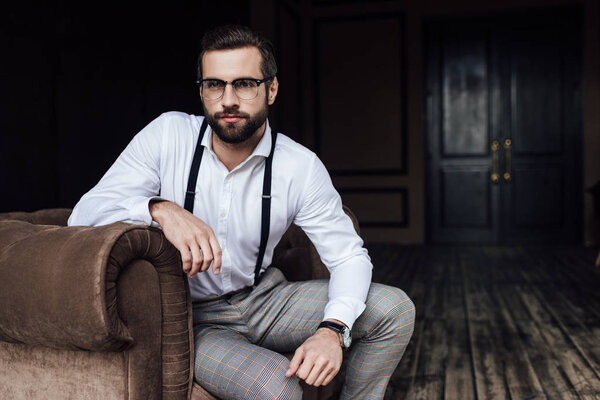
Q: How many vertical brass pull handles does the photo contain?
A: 2